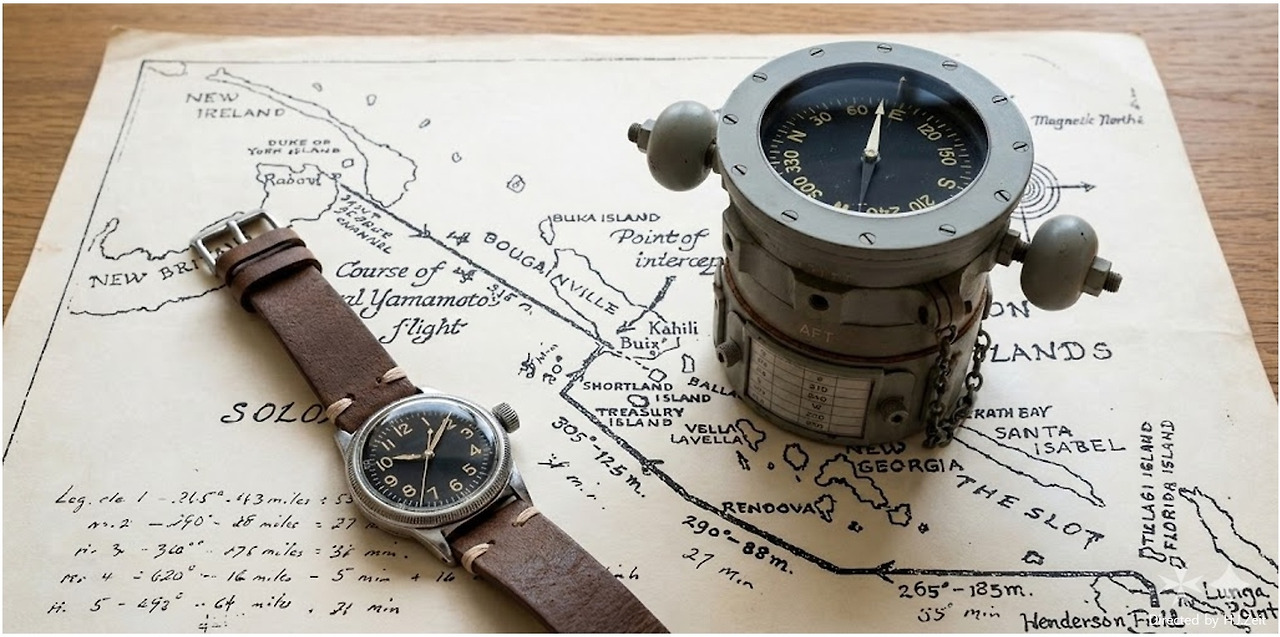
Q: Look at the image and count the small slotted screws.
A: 12